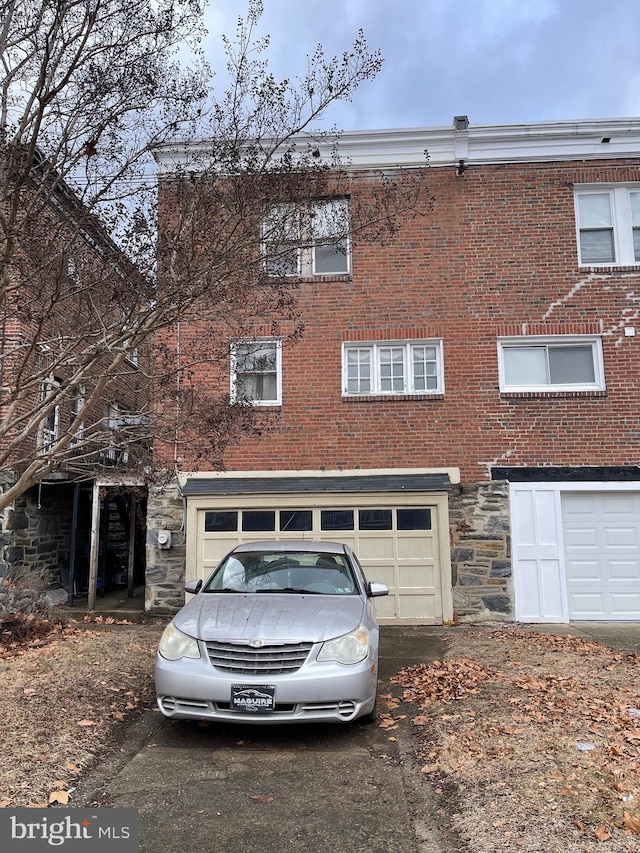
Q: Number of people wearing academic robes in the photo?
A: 0